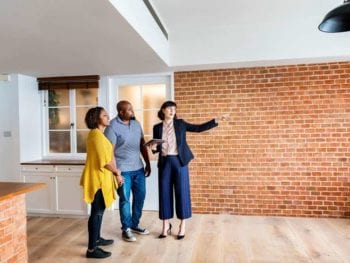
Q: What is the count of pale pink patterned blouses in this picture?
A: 1